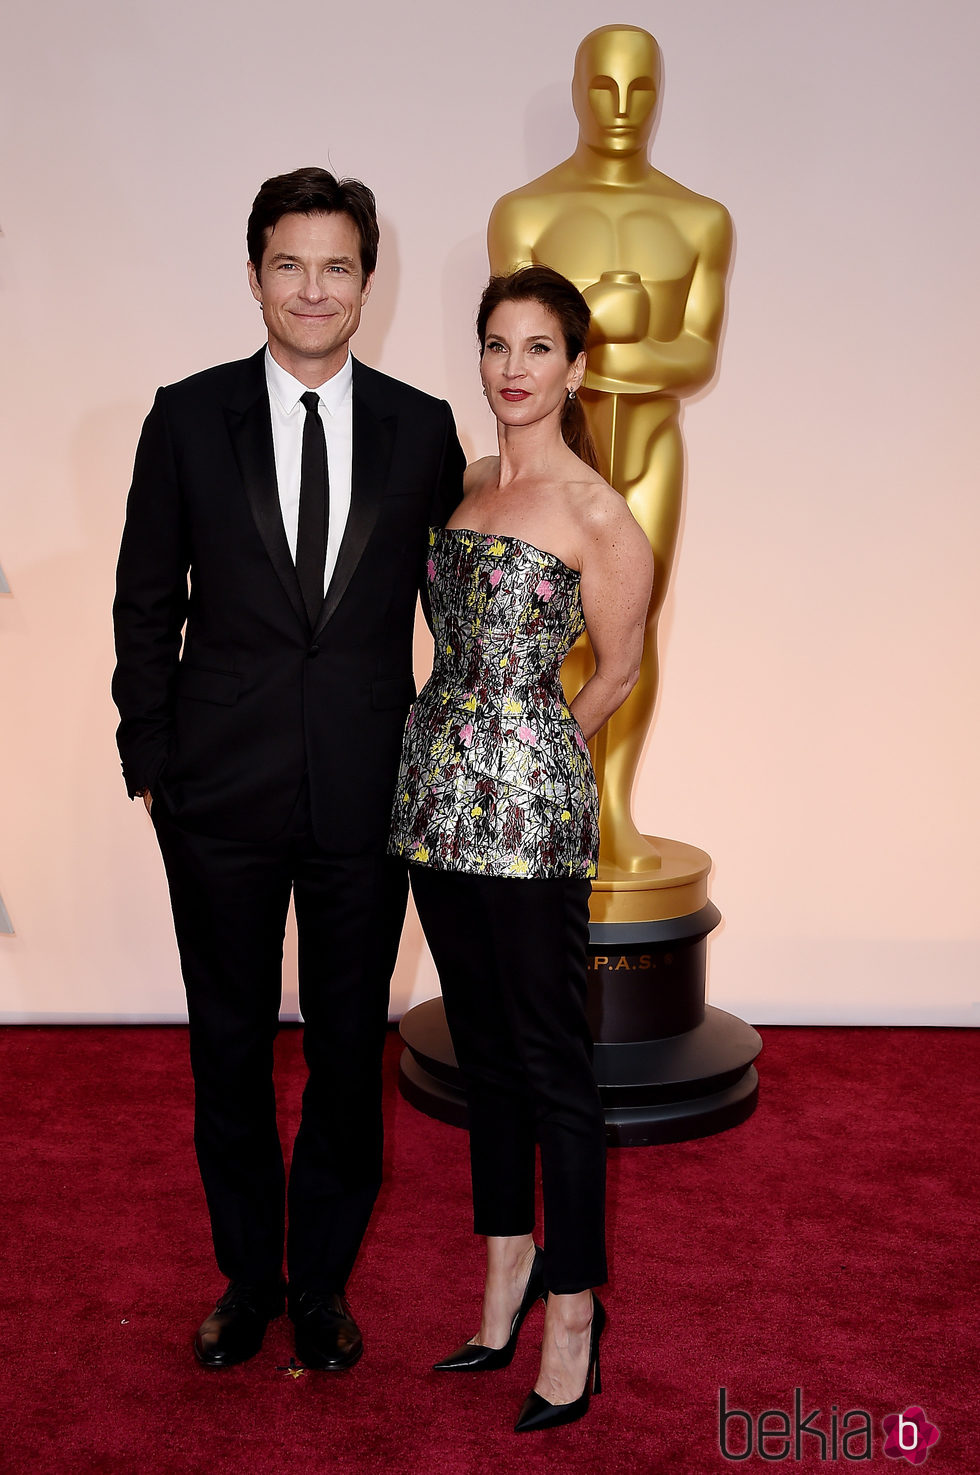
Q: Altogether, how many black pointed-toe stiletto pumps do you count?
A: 2